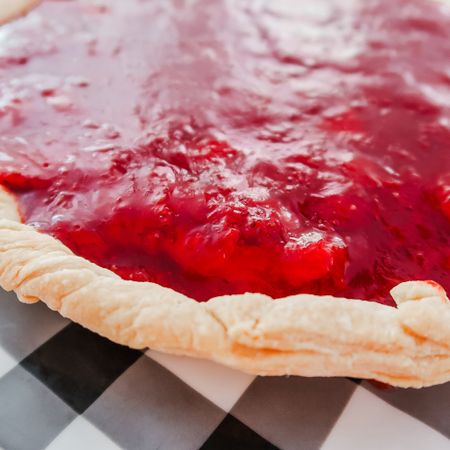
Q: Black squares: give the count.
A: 2